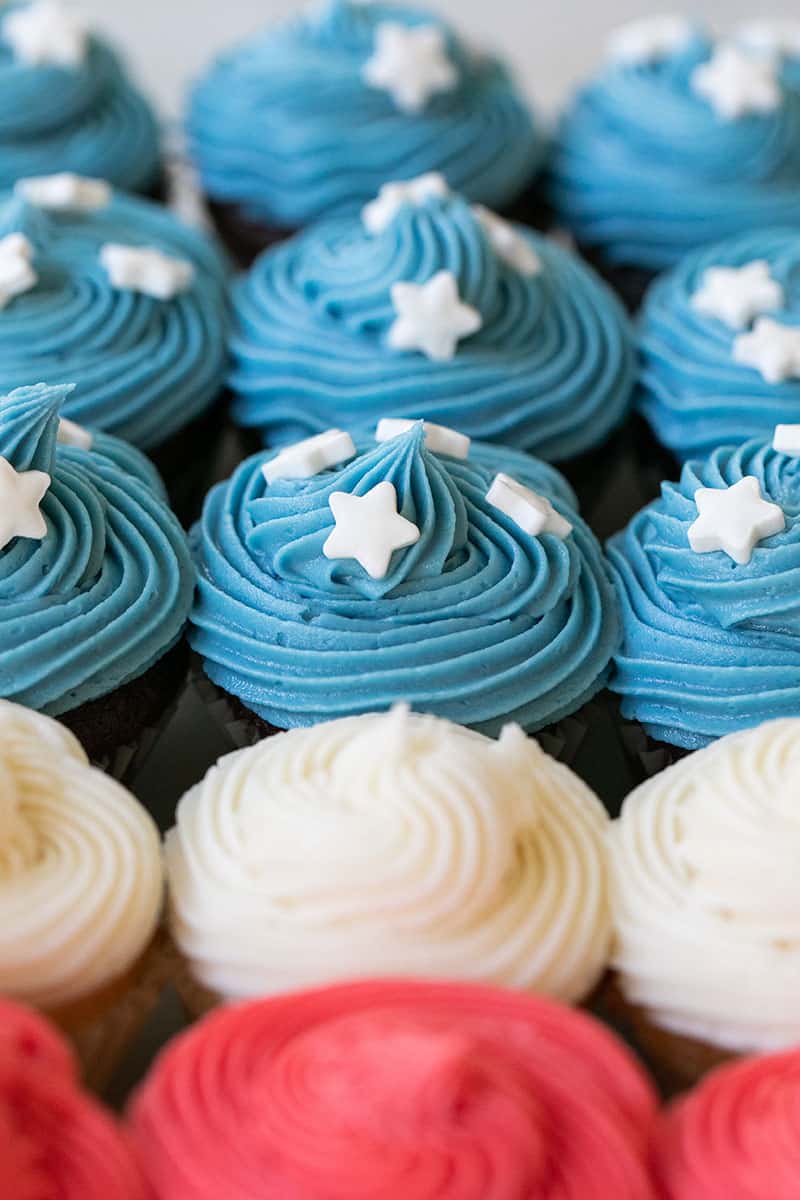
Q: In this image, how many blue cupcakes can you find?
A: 9